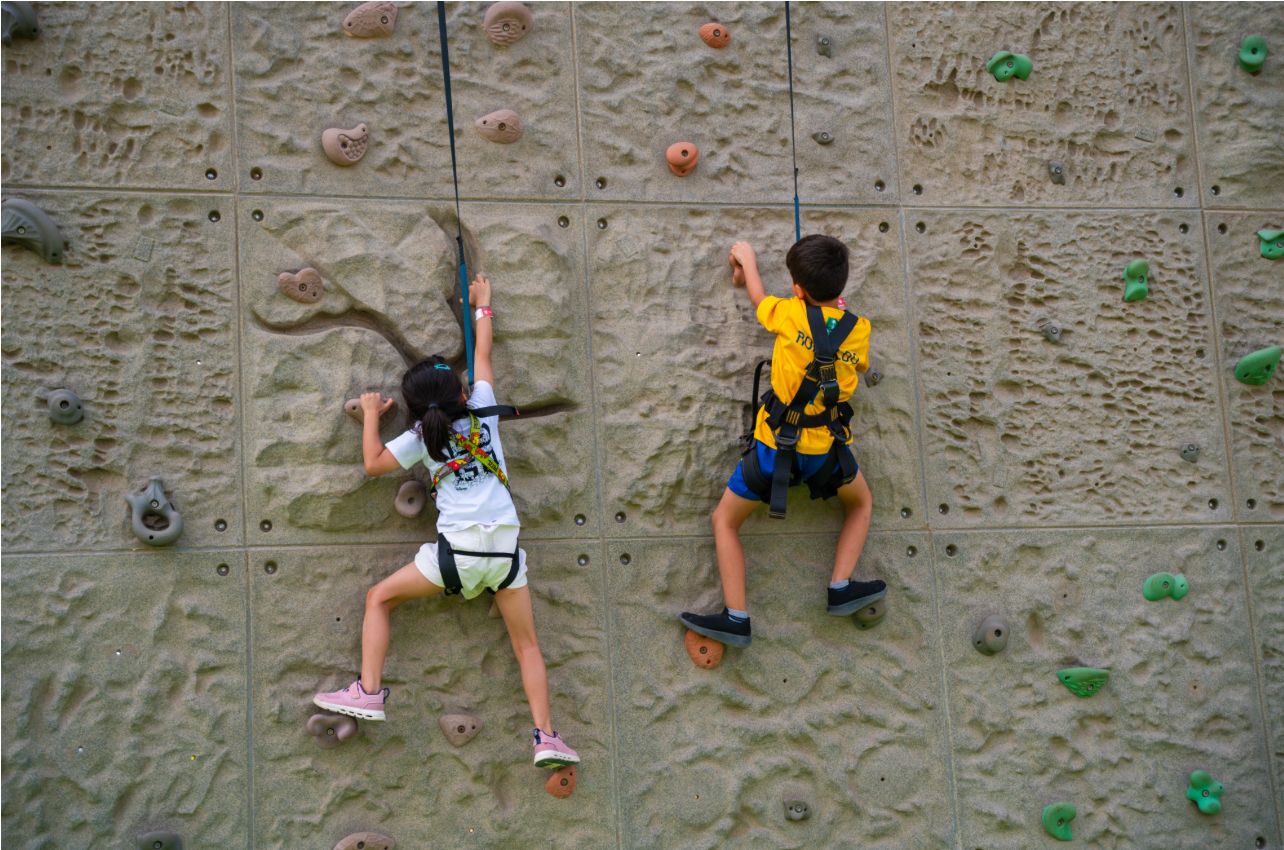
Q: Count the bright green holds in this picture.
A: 9